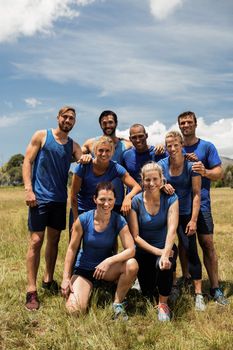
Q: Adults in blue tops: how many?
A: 8